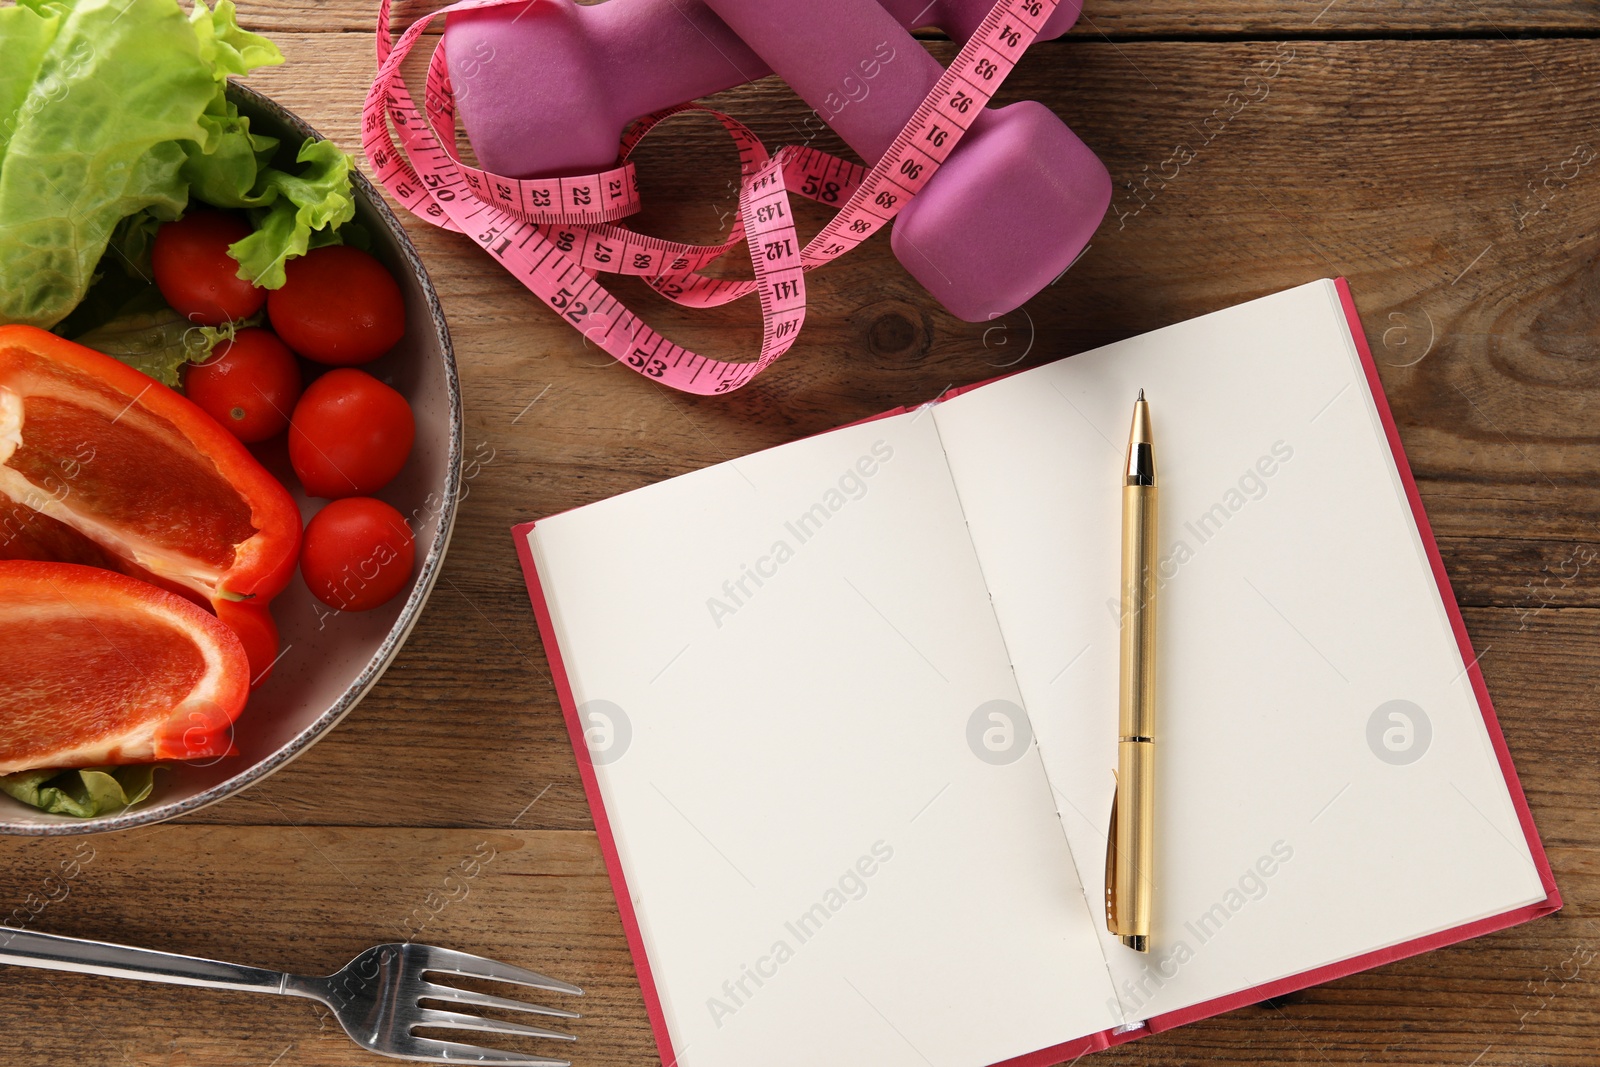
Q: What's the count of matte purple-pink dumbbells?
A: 2